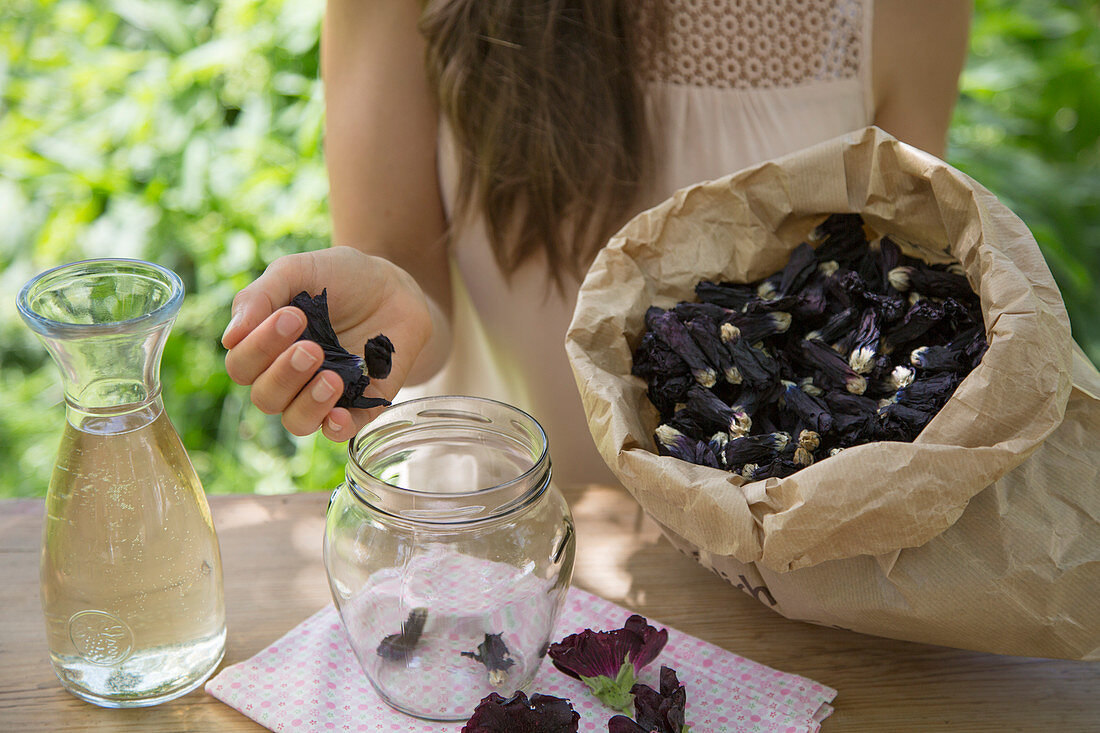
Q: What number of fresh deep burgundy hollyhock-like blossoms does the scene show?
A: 3